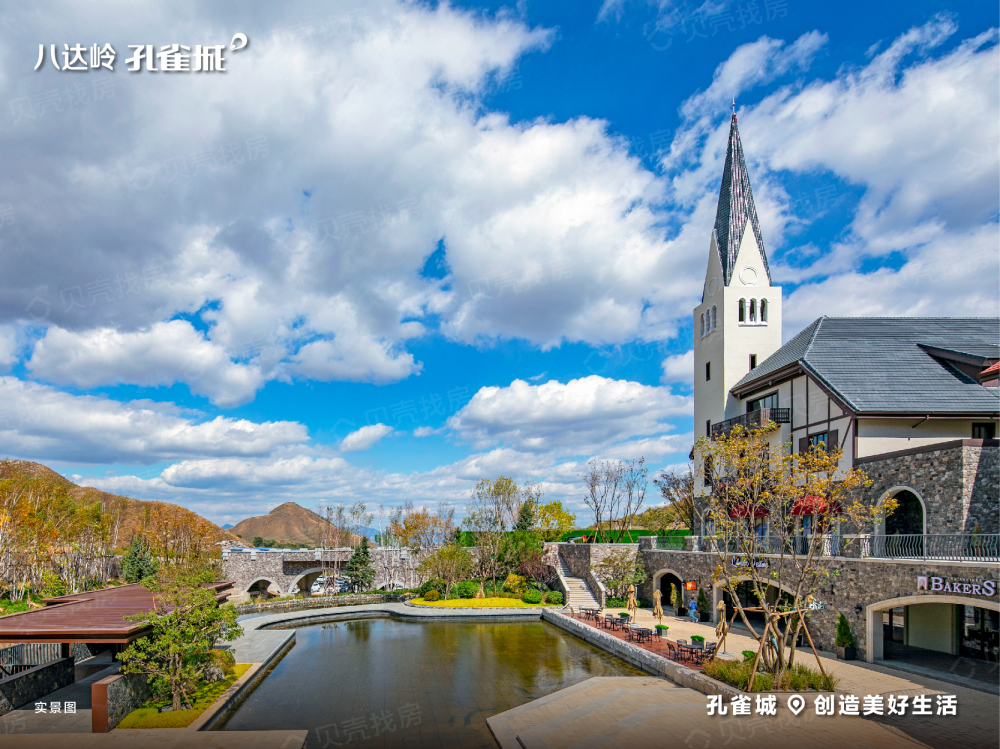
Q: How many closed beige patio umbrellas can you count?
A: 3